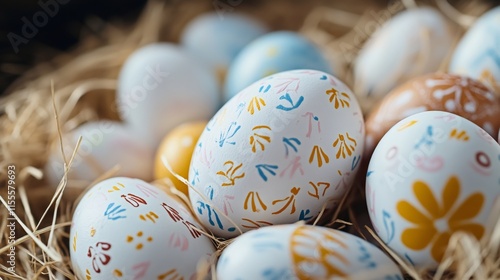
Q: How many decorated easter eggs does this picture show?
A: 12